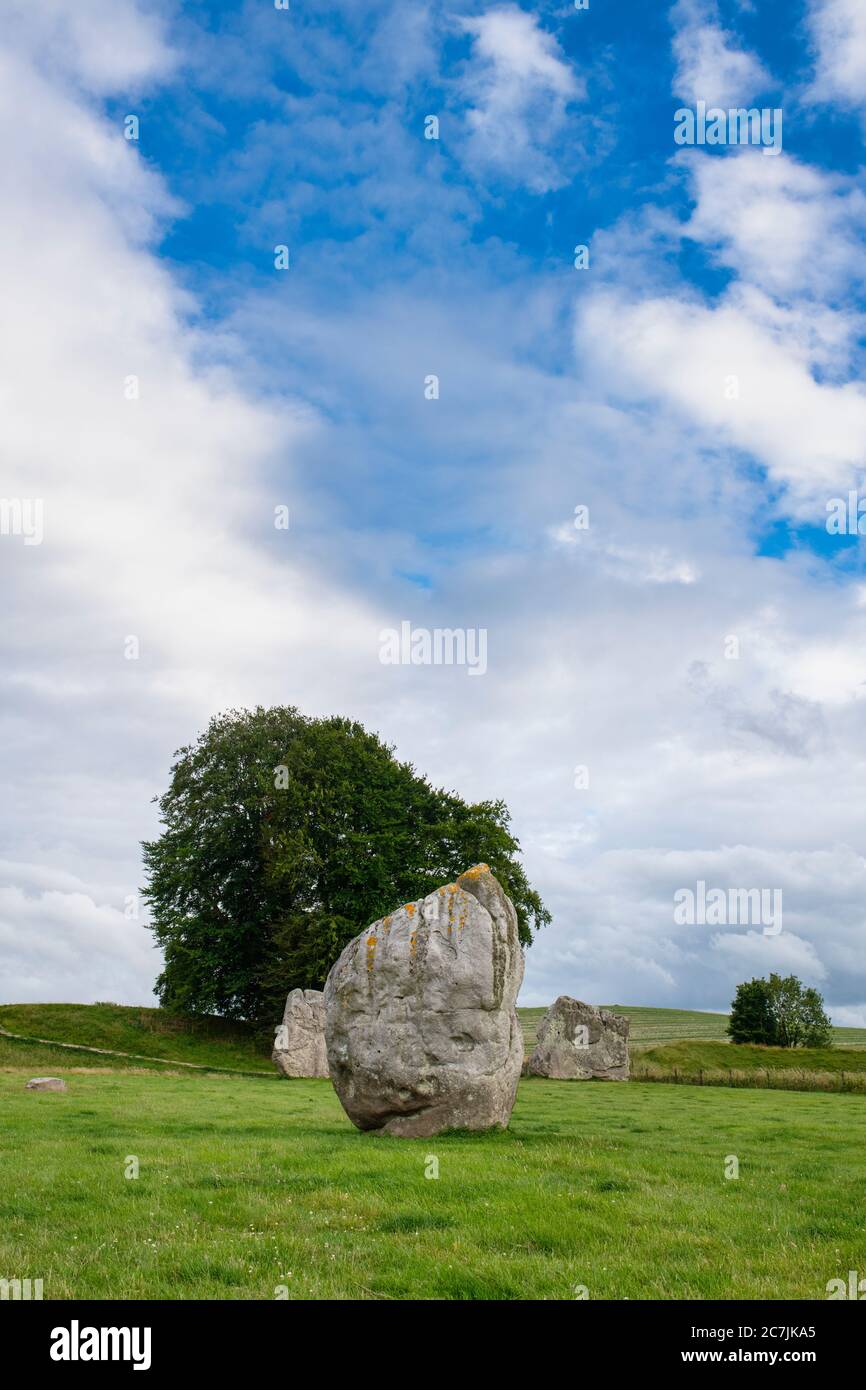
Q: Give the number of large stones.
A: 3